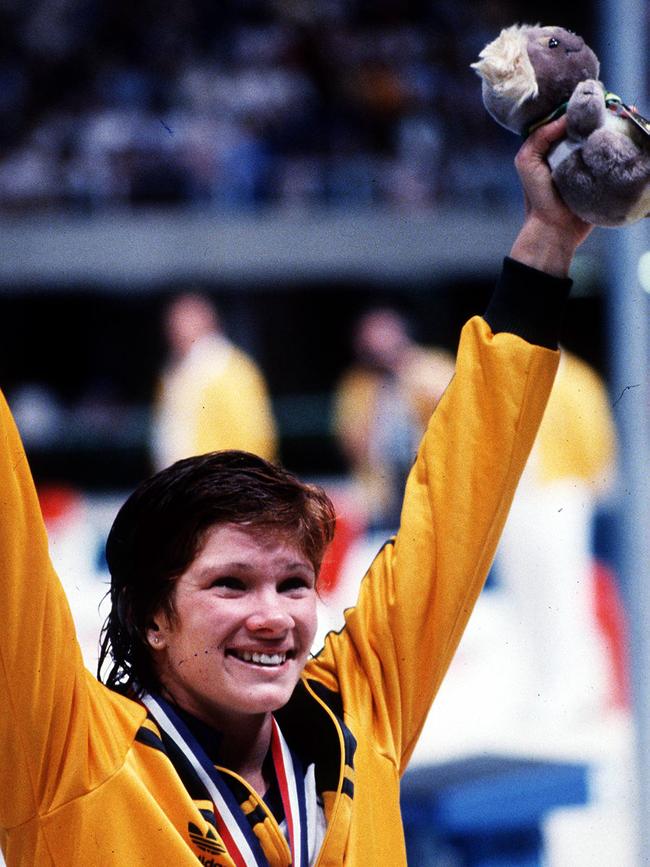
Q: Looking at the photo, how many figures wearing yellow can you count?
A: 4